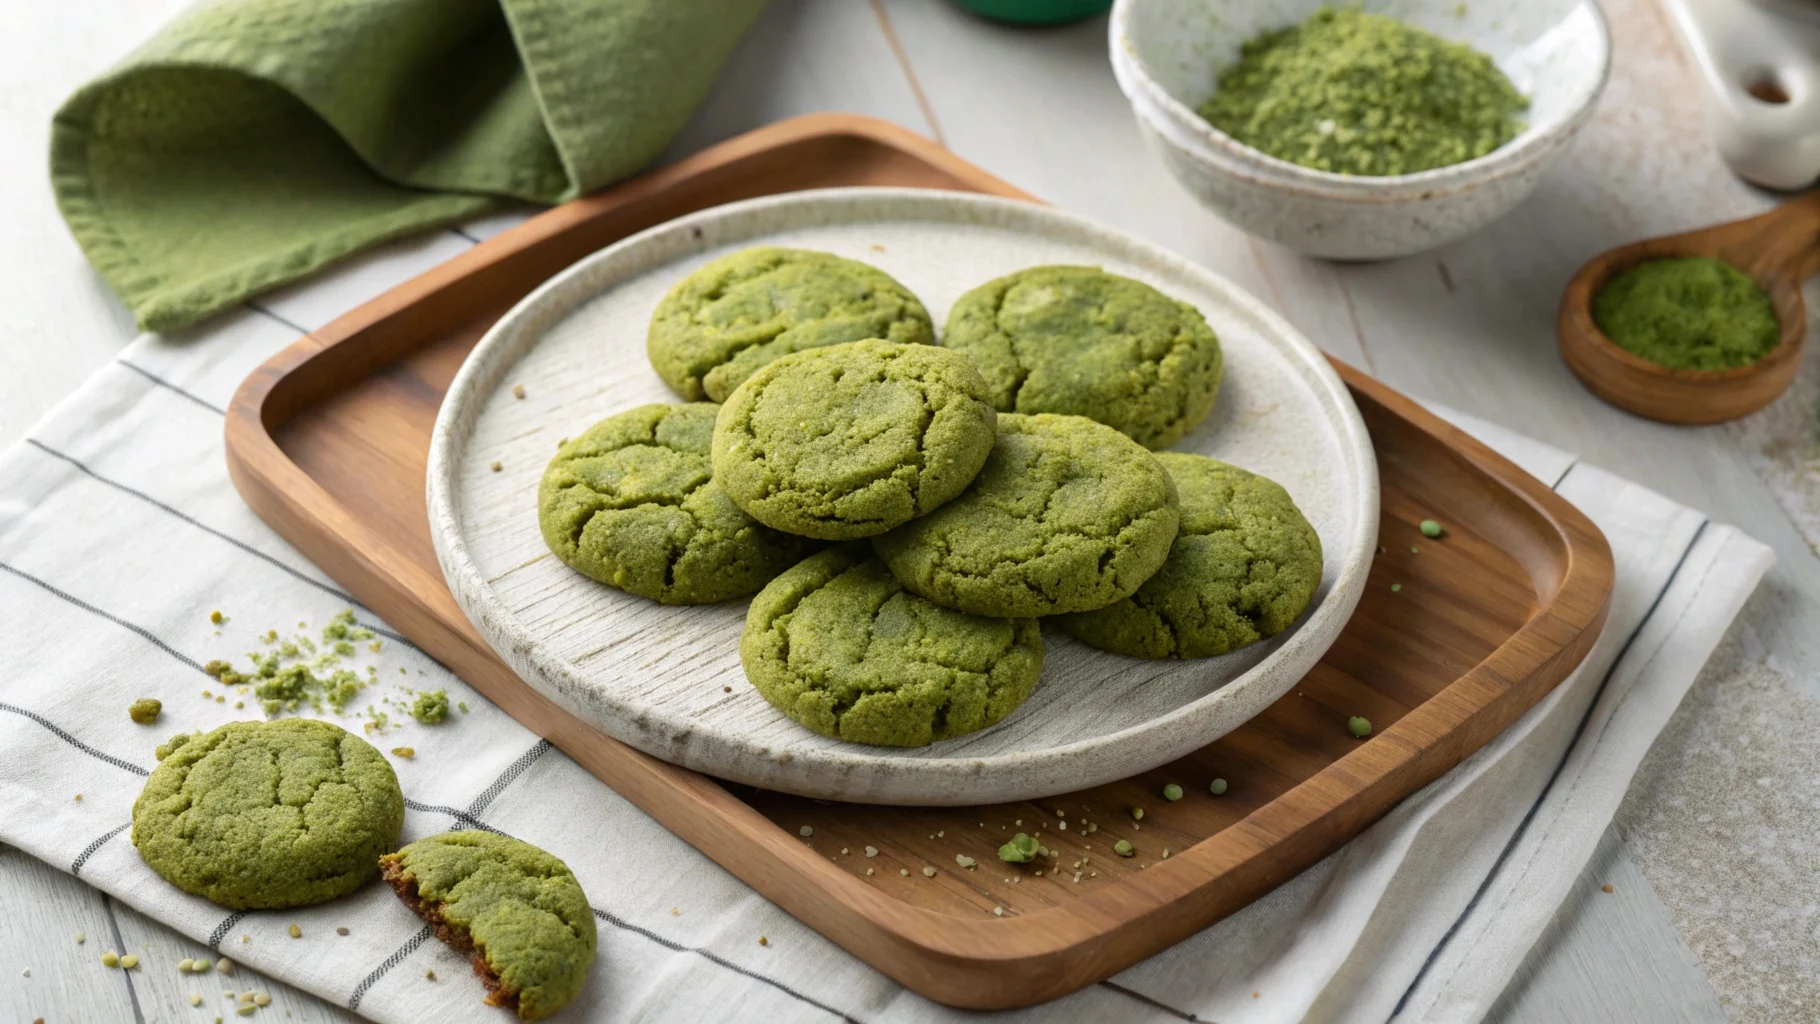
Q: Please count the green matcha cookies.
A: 9